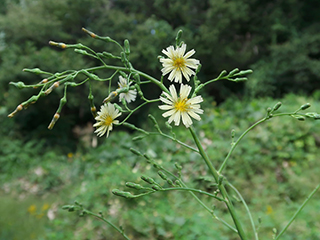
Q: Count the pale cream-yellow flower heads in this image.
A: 4